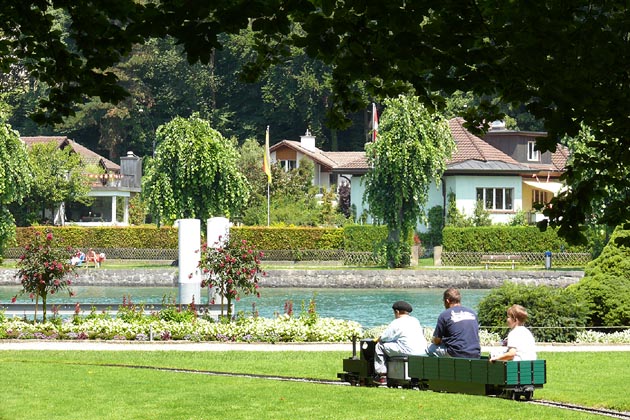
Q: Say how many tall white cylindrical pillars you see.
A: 2